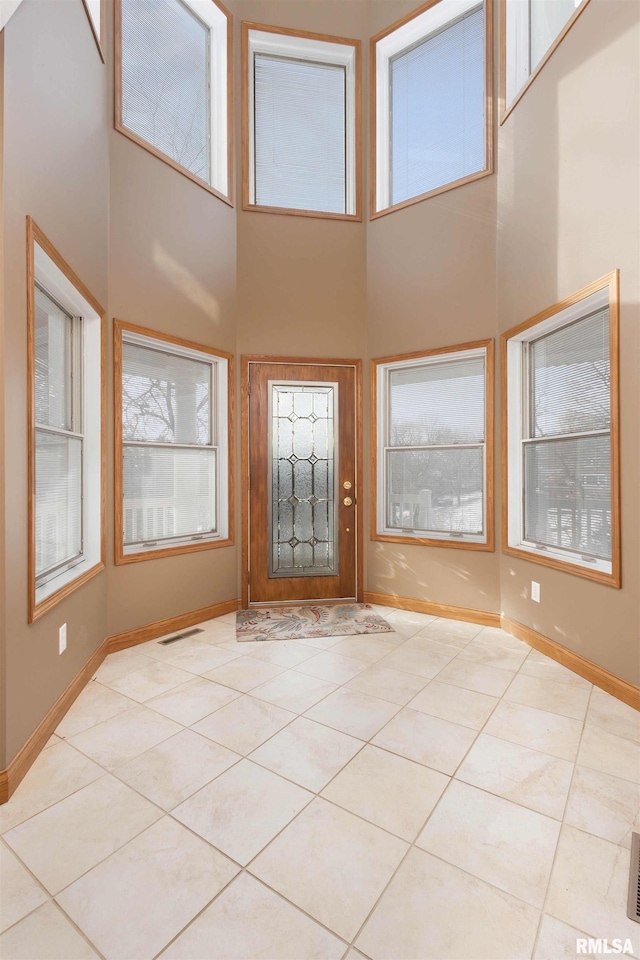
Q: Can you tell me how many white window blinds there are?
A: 7